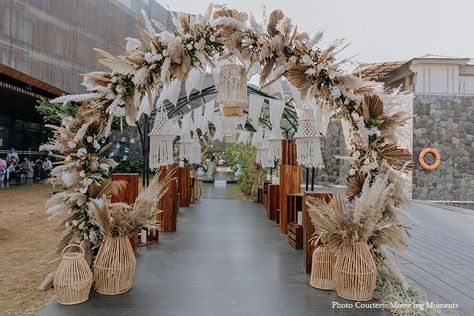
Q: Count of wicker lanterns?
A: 4